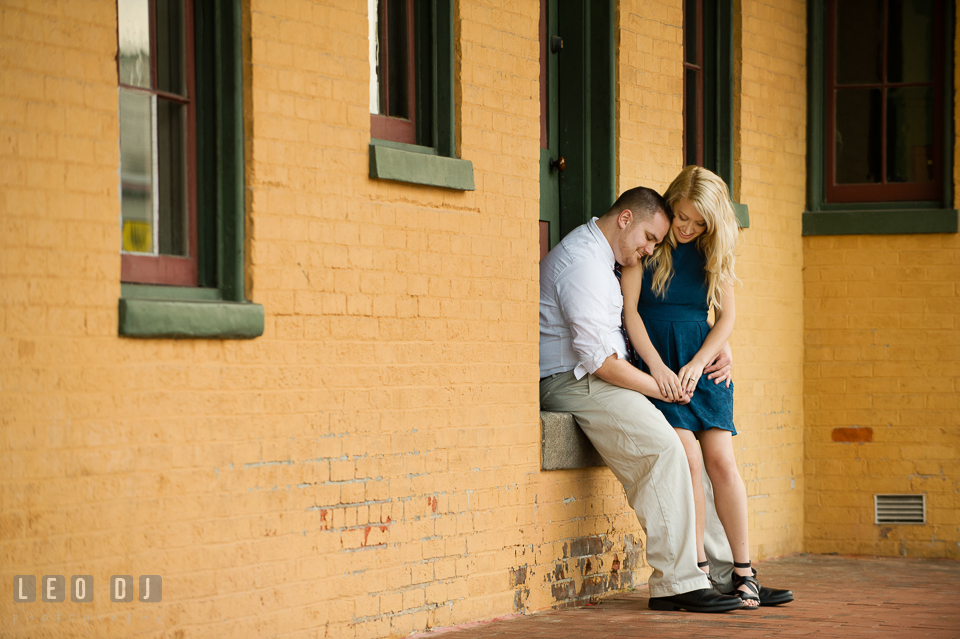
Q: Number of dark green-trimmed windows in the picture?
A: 4